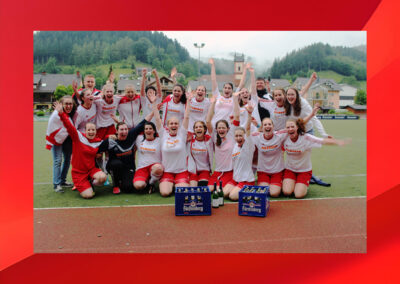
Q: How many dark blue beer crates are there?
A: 2